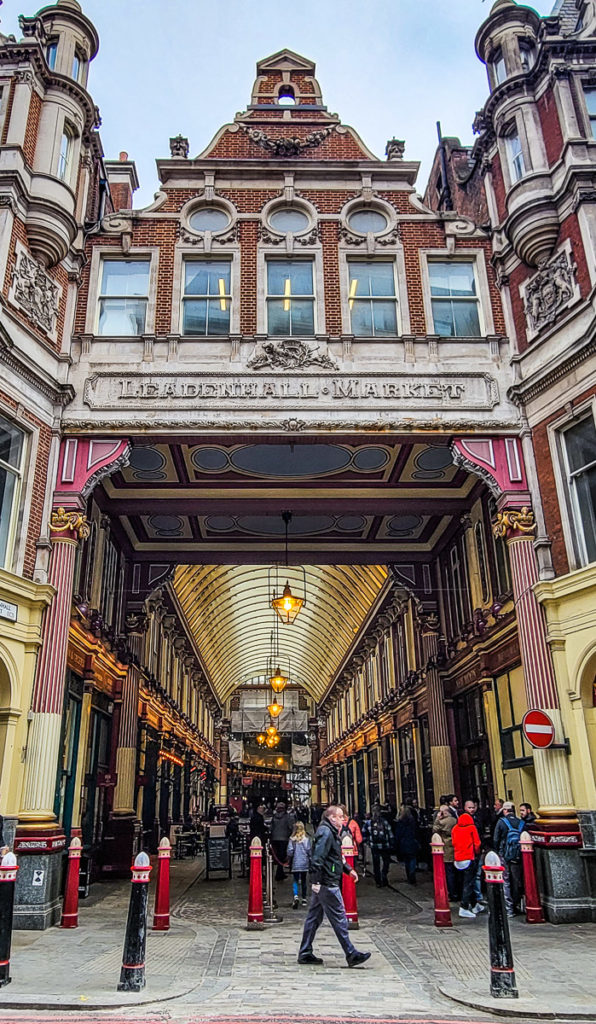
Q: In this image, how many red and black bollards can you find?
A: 9